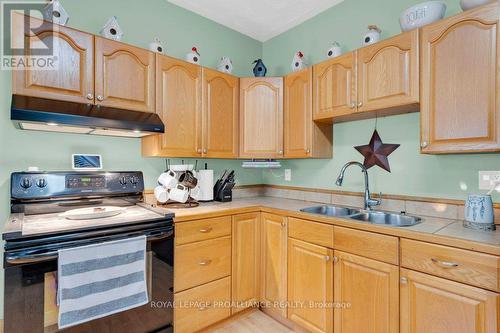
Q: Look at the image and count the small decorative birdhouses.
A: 9